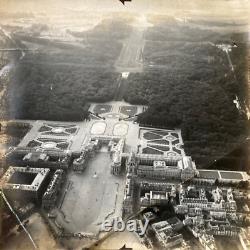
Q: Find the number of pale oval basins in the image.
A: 2